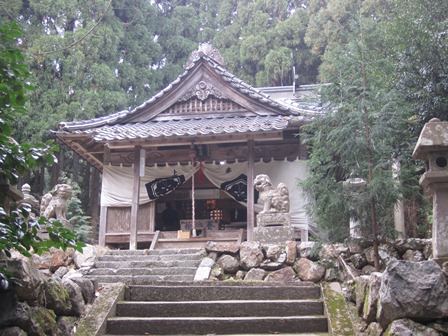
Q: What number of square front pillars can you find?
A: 2